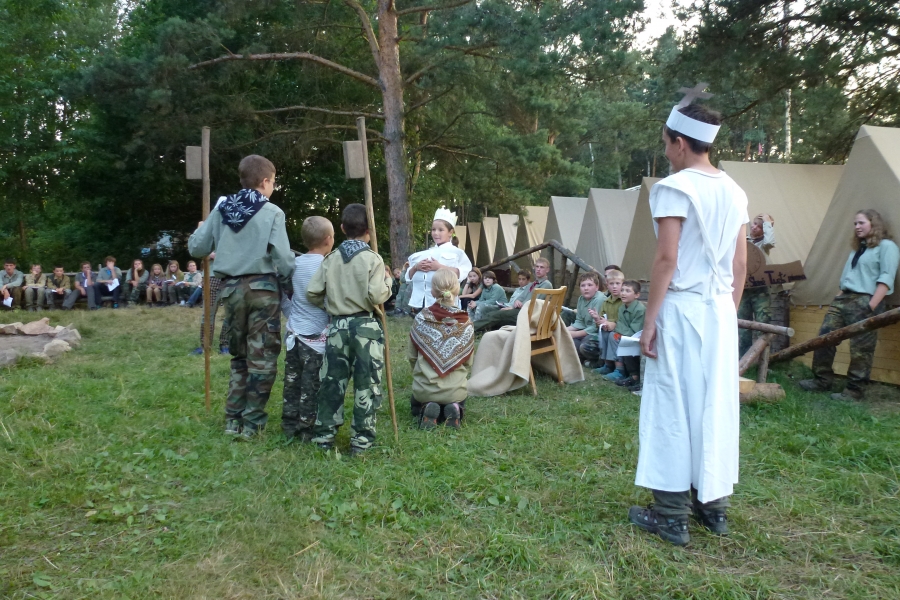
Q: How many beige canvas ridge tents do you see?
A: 10